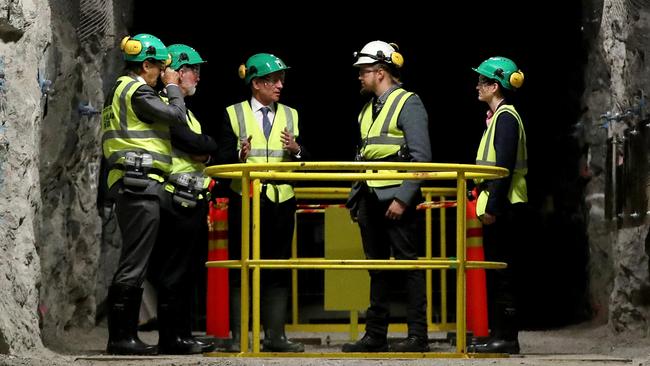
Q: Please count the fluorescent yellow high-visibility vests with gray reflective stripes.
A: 5